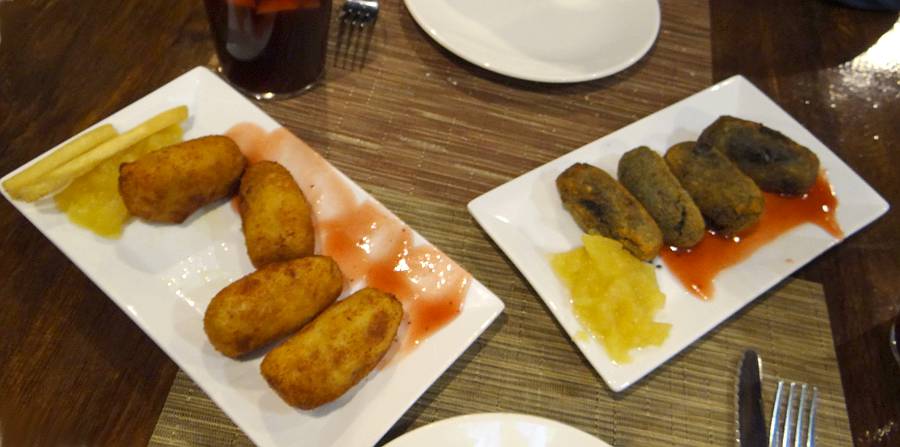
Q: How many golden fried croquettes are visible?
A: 4